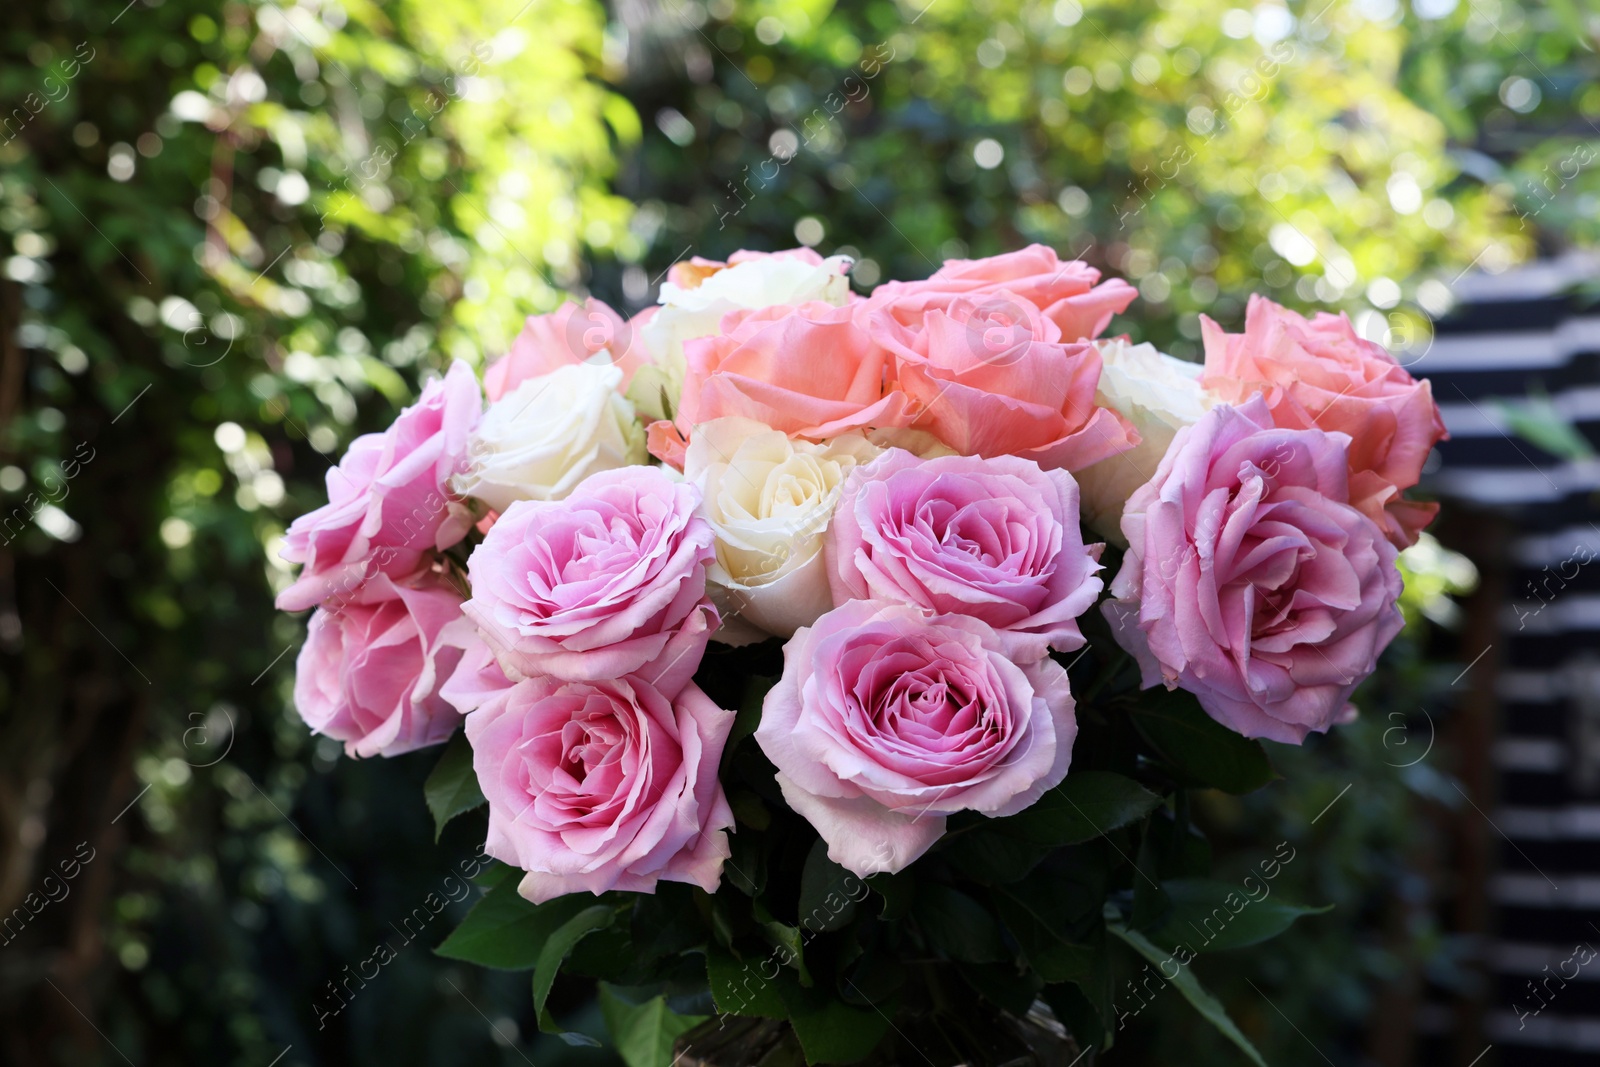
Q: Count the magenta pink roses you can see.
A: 7